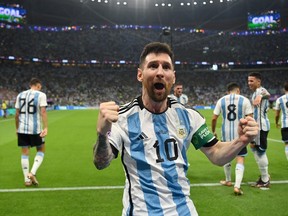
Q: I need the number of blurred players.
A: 5